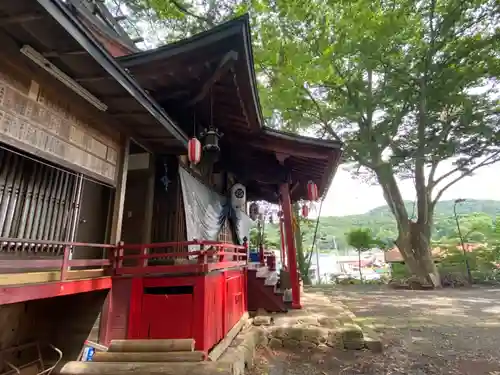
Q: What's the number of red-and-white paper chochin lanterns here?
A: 3